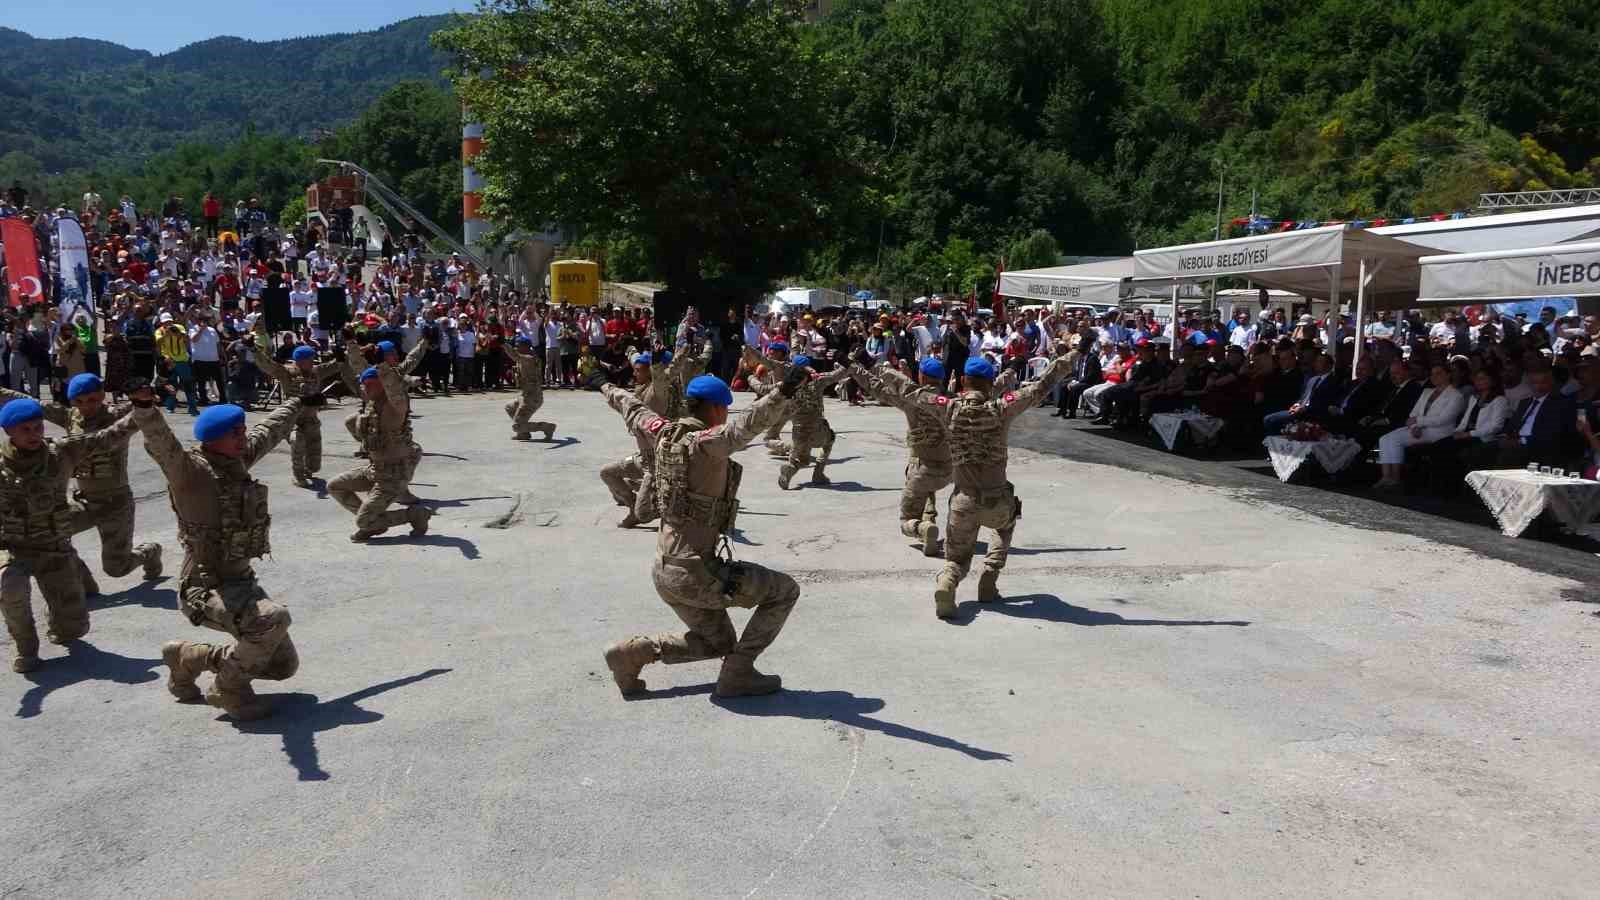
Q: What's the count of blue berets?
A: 14